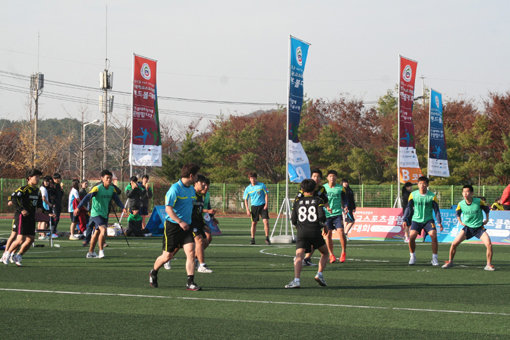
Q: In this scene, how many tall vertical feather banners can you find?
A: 4